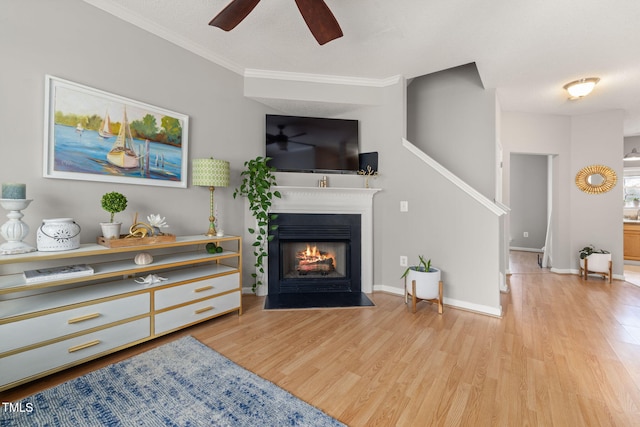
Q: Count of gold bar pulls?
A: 4